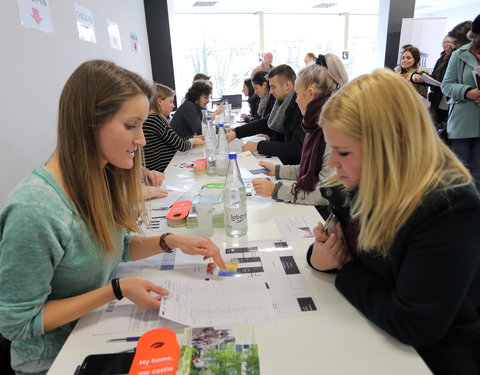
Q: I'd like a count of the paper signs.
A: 4